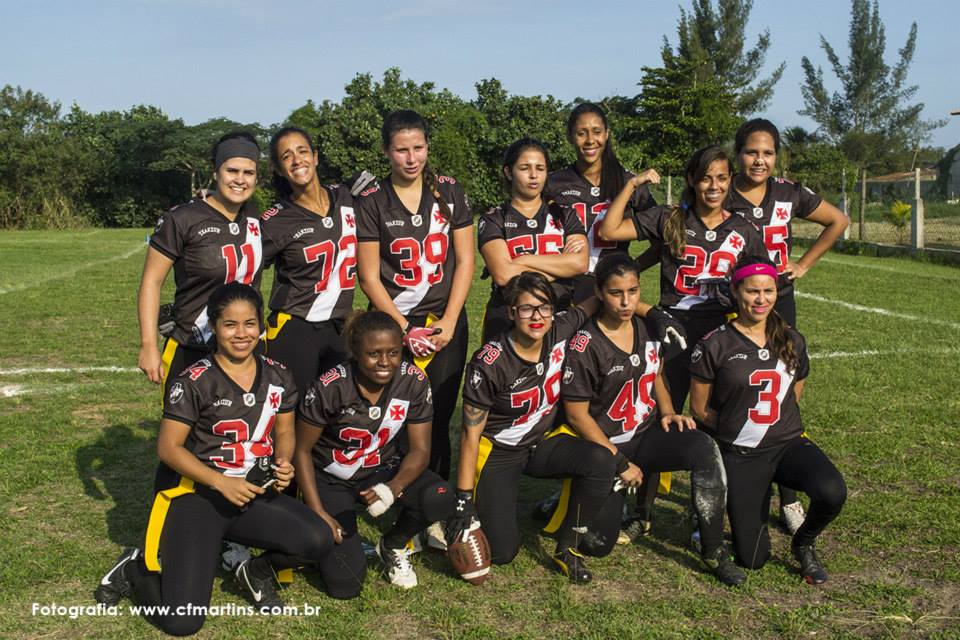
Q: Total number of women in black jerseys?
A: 12